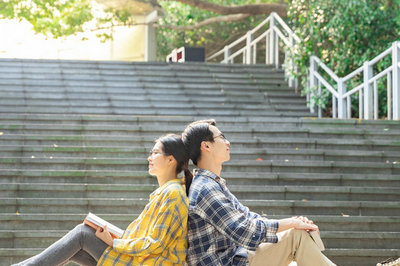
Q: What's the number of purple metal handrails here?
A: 0